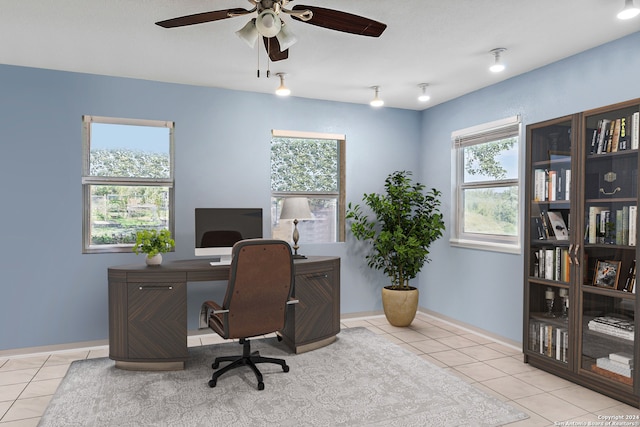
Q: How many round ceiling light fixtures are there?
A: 5